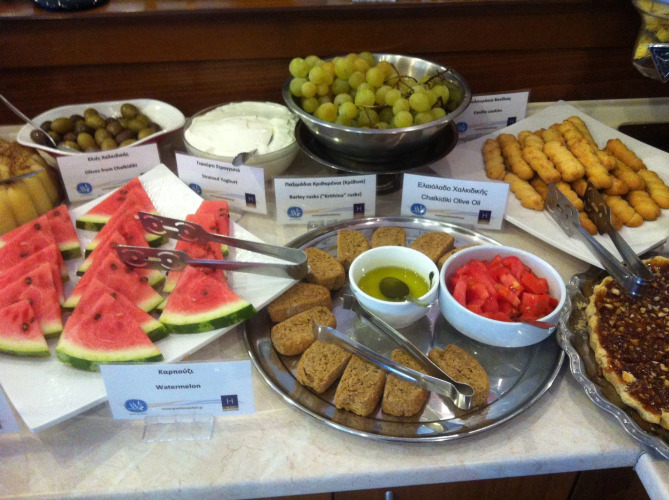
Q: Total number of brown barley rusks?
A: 11